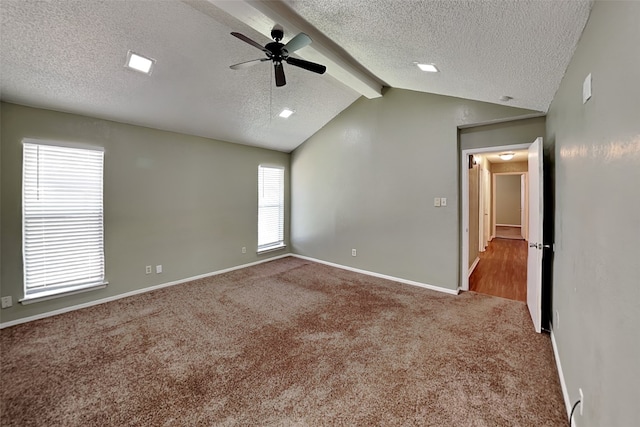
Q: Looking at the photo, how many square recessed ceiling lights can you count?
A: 3